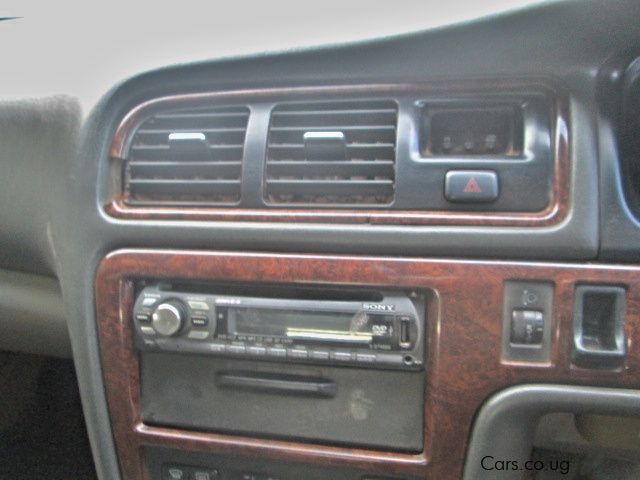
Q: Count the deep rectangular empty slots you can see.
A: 1